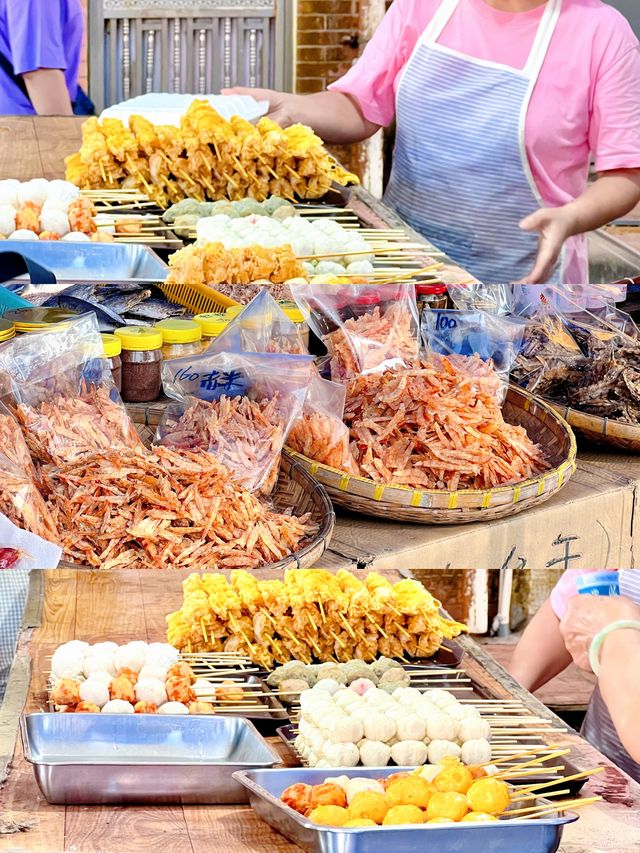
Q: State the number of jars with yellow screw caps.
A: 6